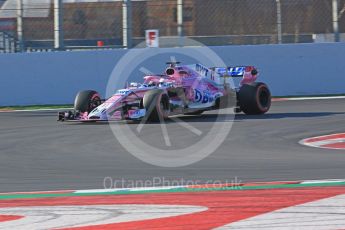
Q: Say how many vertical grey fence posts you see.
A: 6